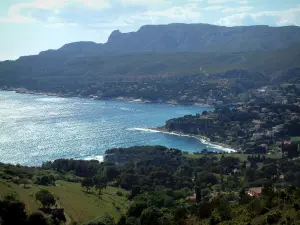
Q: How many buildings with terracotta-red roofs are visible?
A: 2